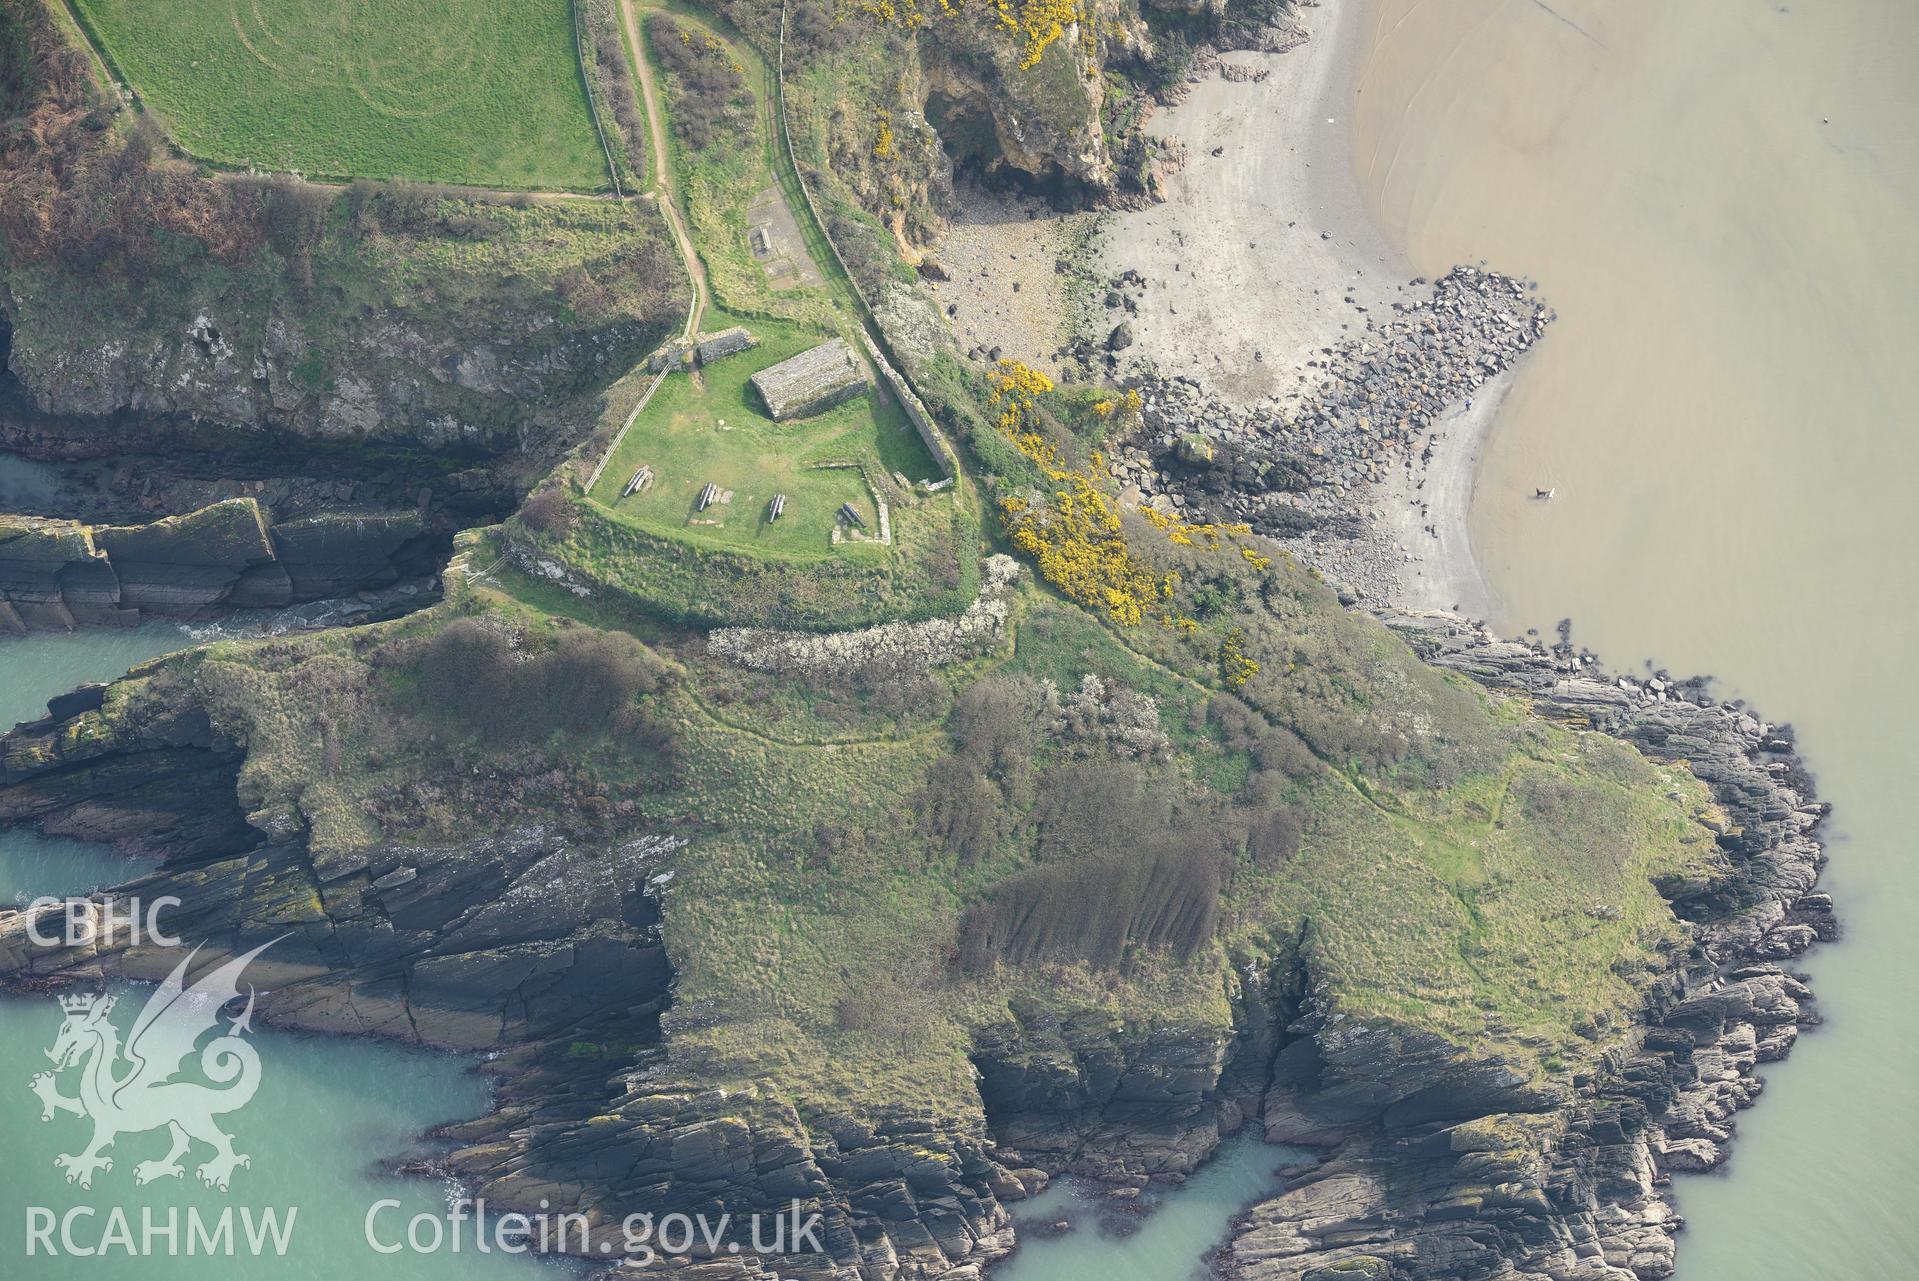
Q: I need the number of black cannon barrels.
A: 4